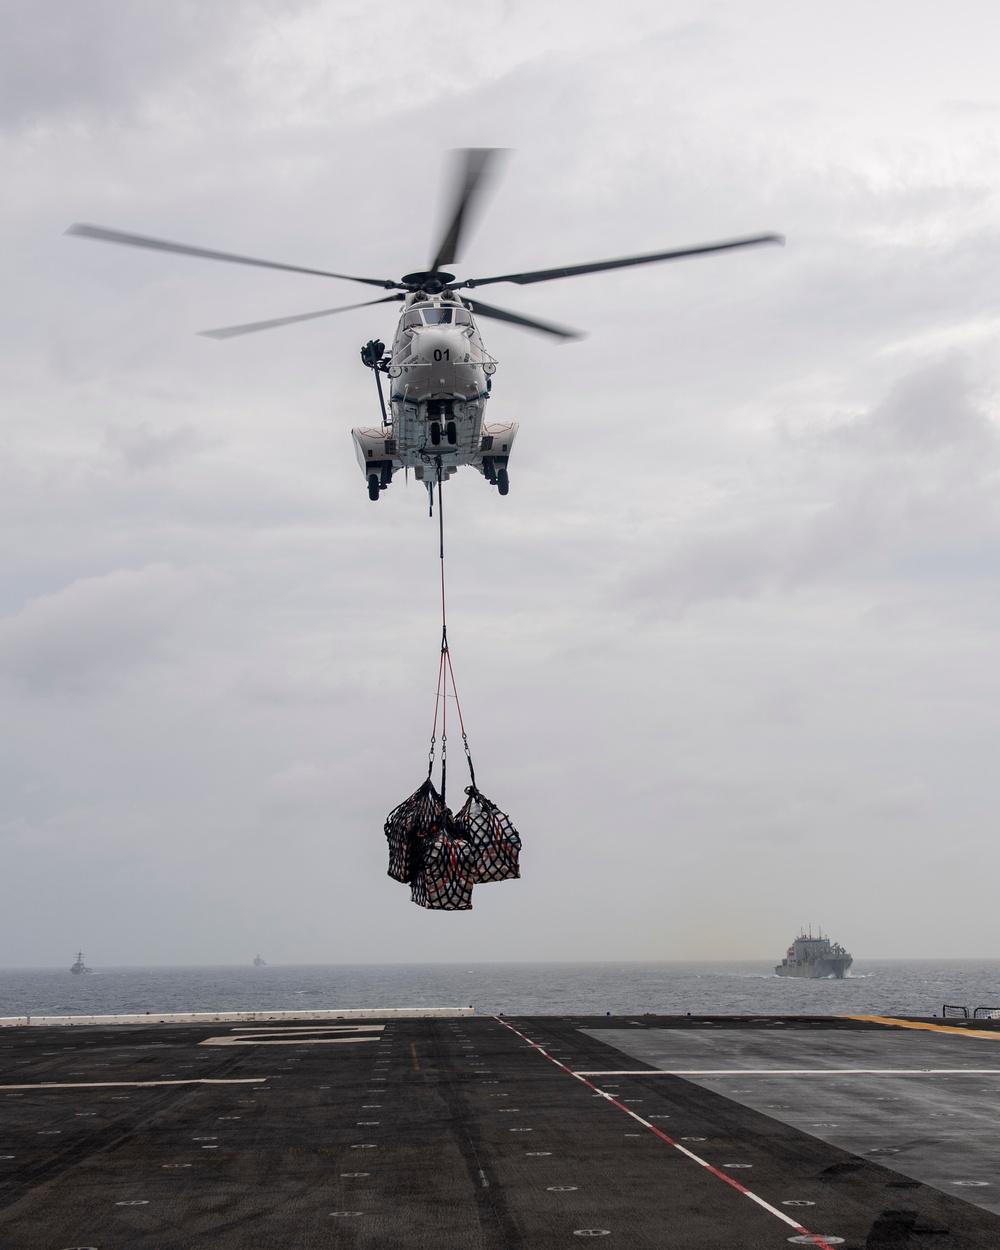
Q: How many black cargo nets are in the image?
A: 3